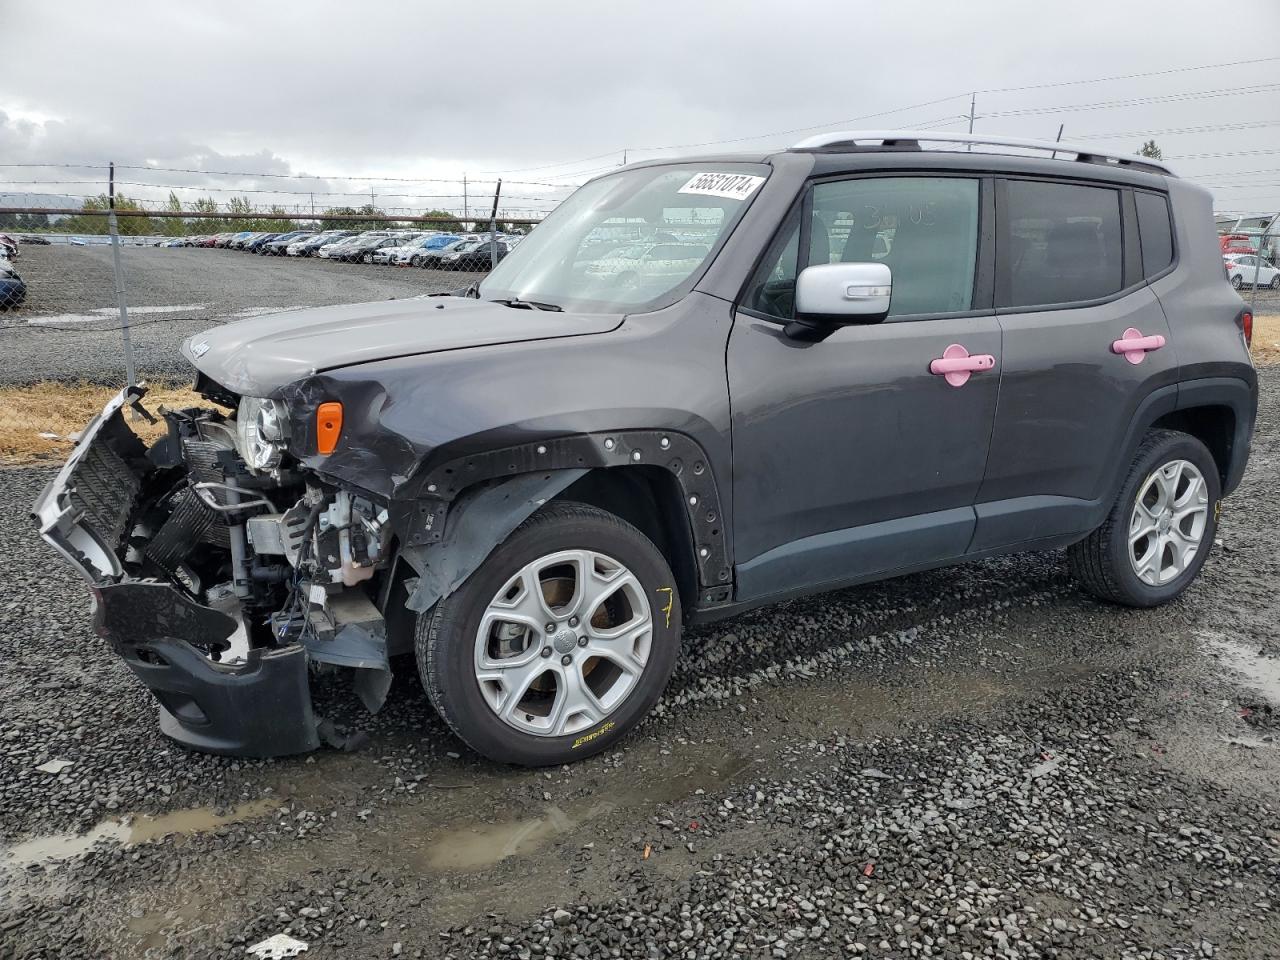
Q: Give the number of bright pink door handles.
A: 2